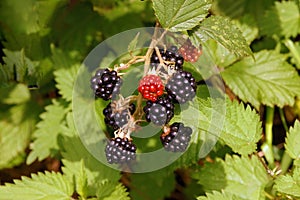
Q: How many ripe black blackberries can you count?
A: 7